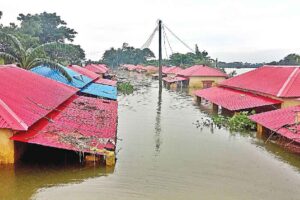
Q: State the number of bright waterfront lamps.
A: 0